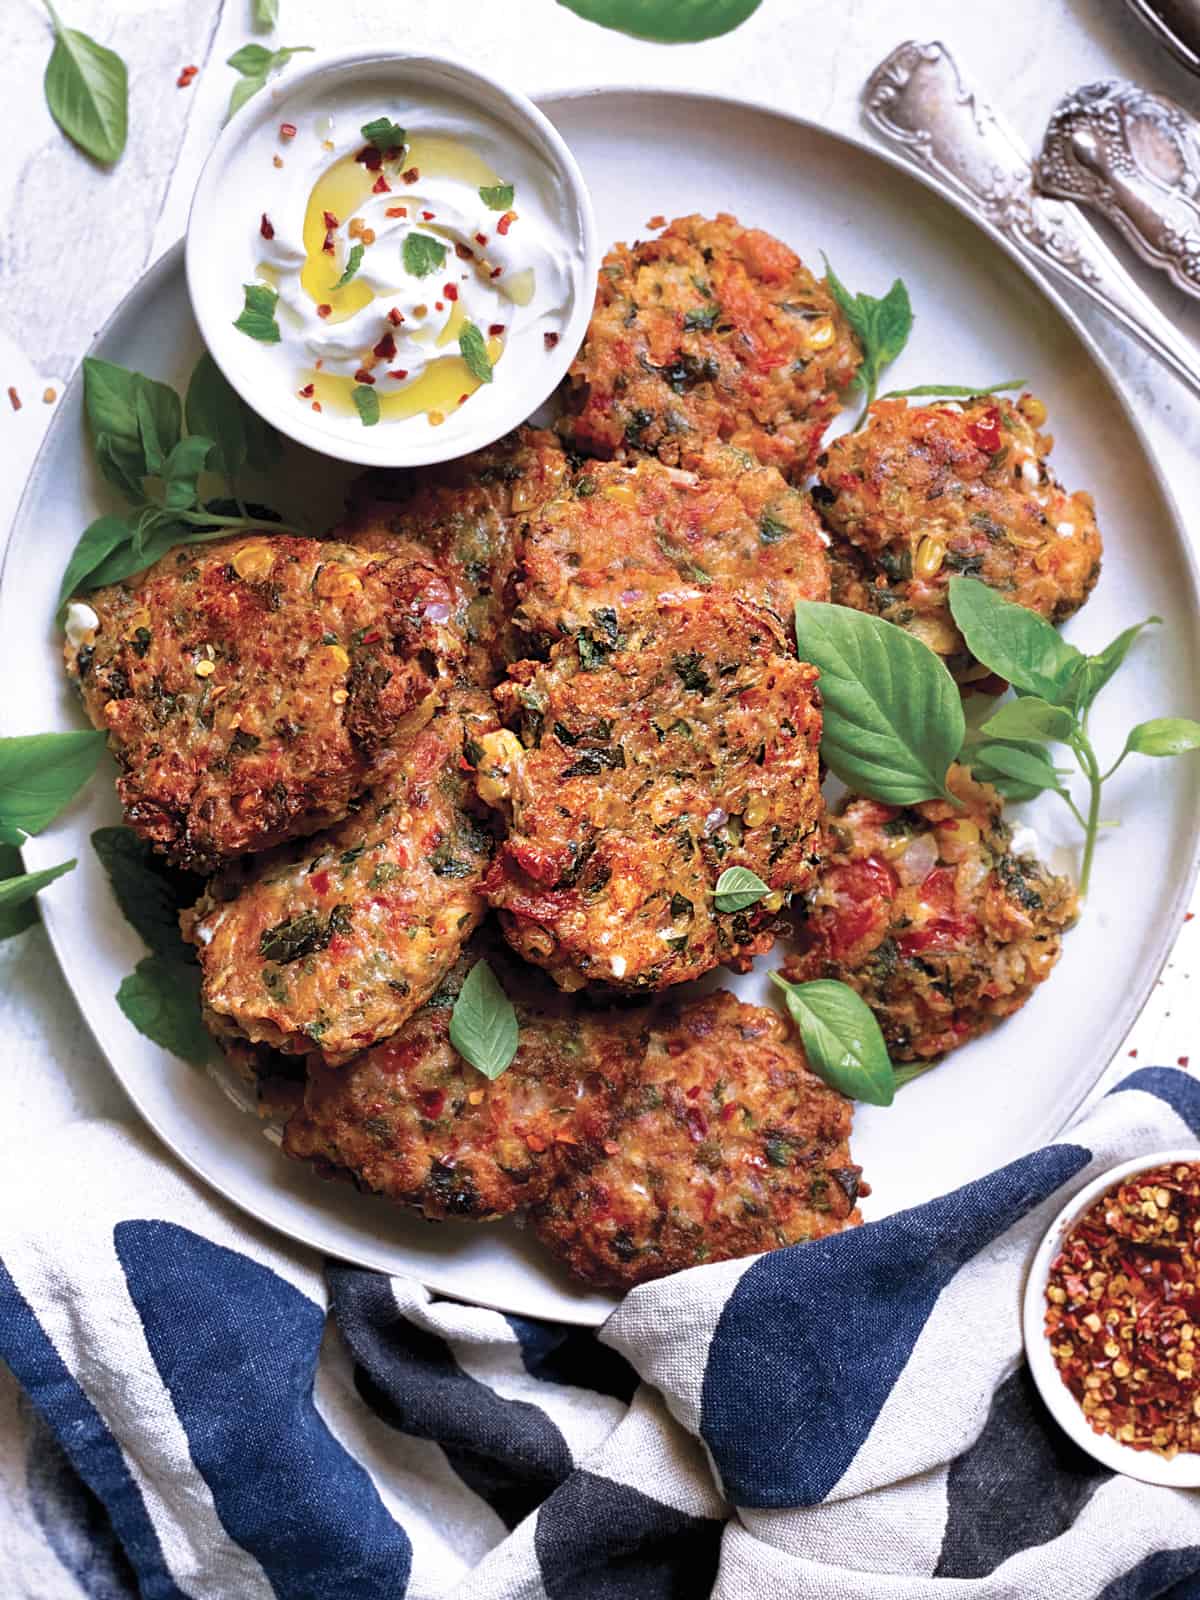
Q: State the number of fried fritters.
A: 10